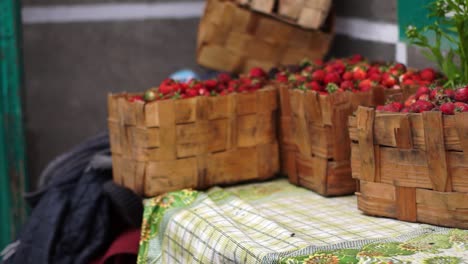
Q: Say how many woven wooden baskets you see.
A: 5